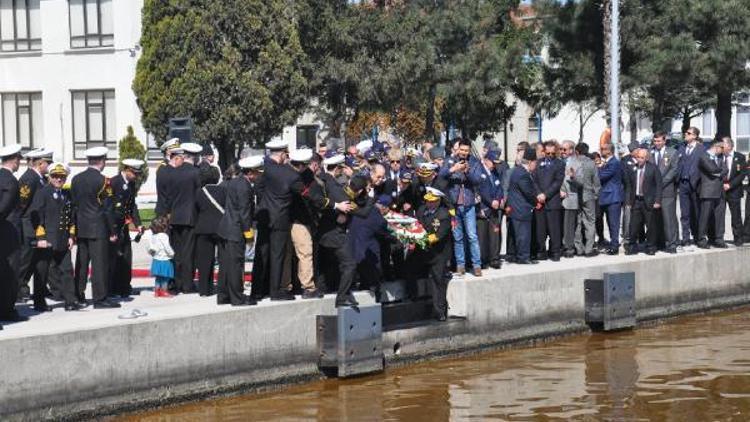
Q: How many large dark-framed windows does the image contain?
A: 4